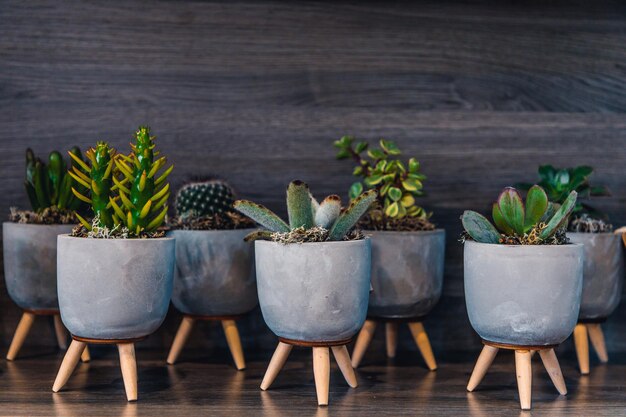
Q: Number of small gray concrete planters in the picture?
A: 7